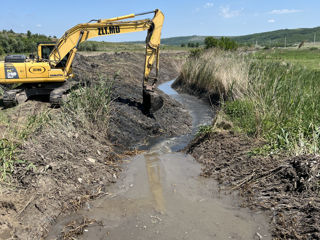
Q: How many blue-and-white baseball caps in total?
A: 0